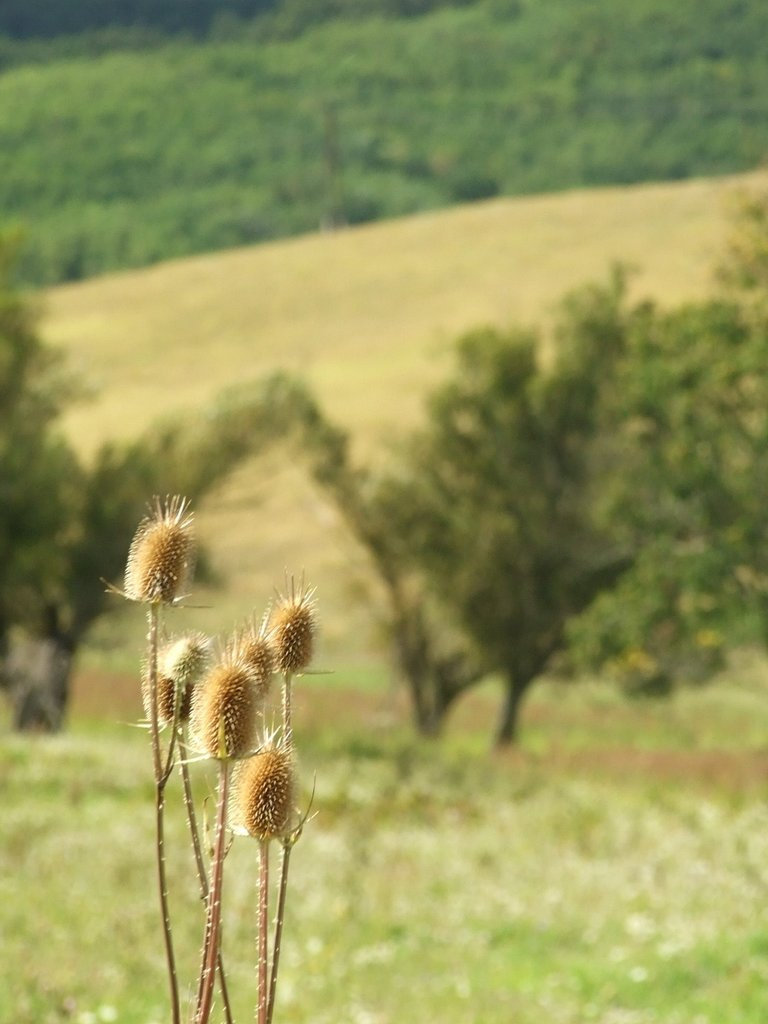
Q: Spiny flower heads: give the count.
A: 7